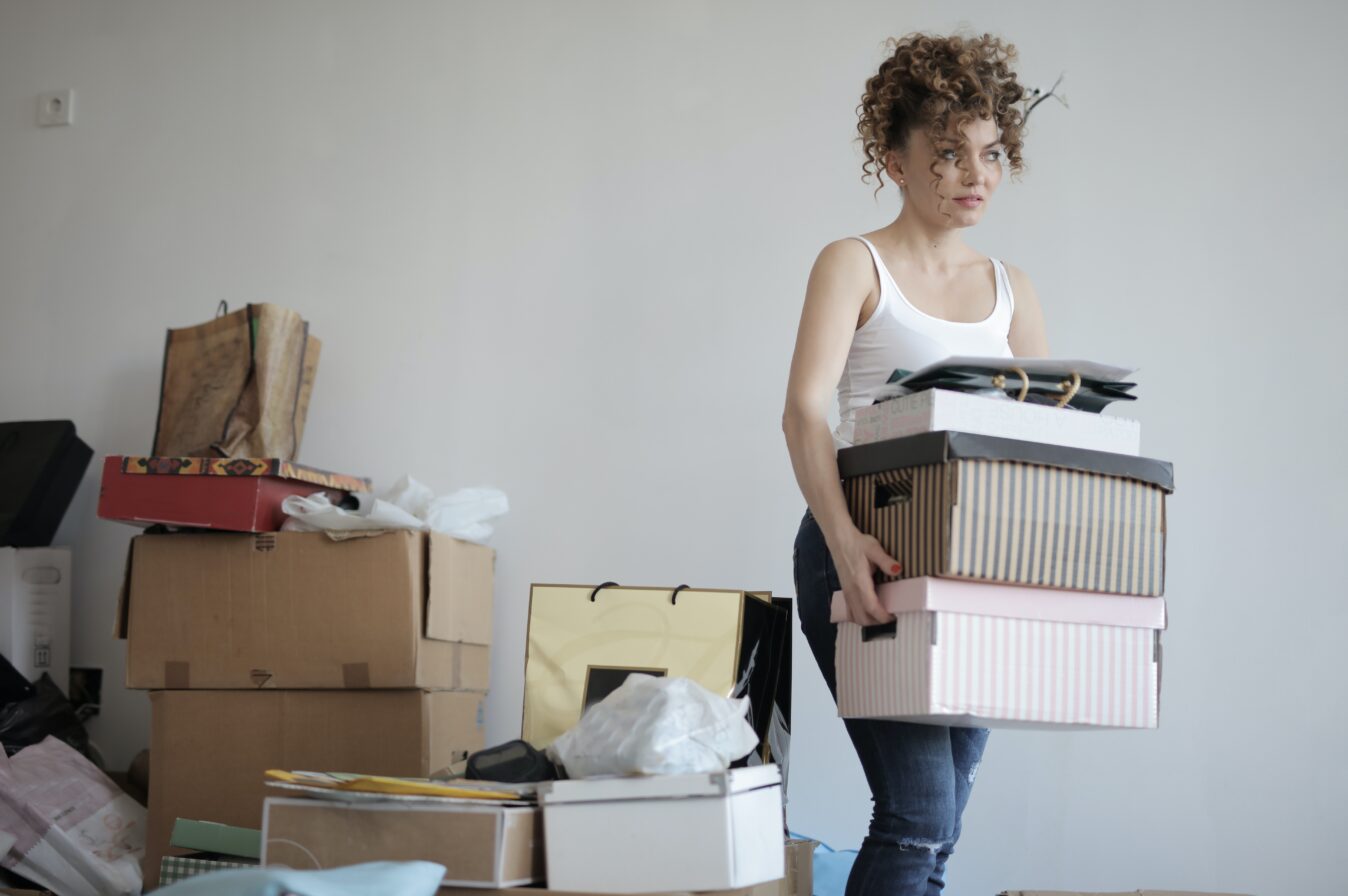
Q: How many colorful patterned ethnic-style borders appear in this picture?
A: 1